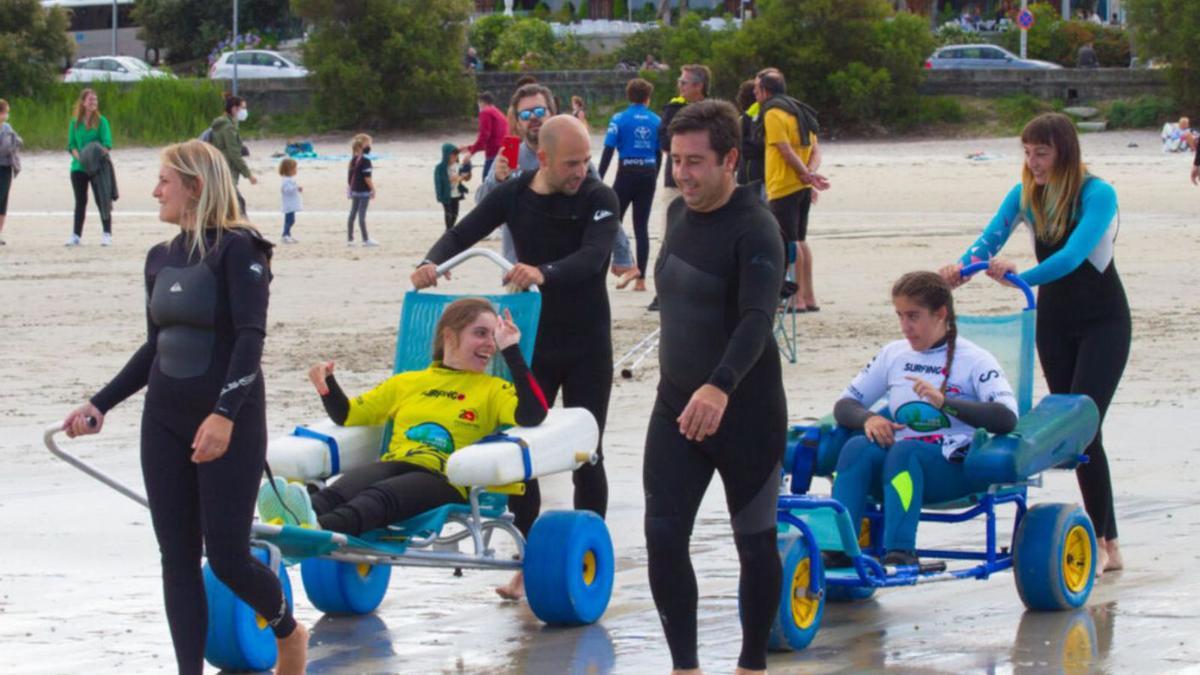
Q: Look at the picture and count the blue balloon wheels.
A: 6